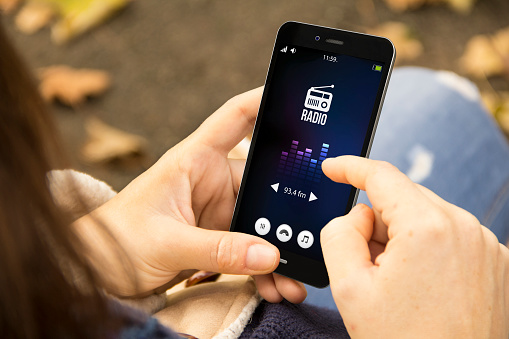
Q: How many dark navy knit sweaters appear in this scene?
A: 1